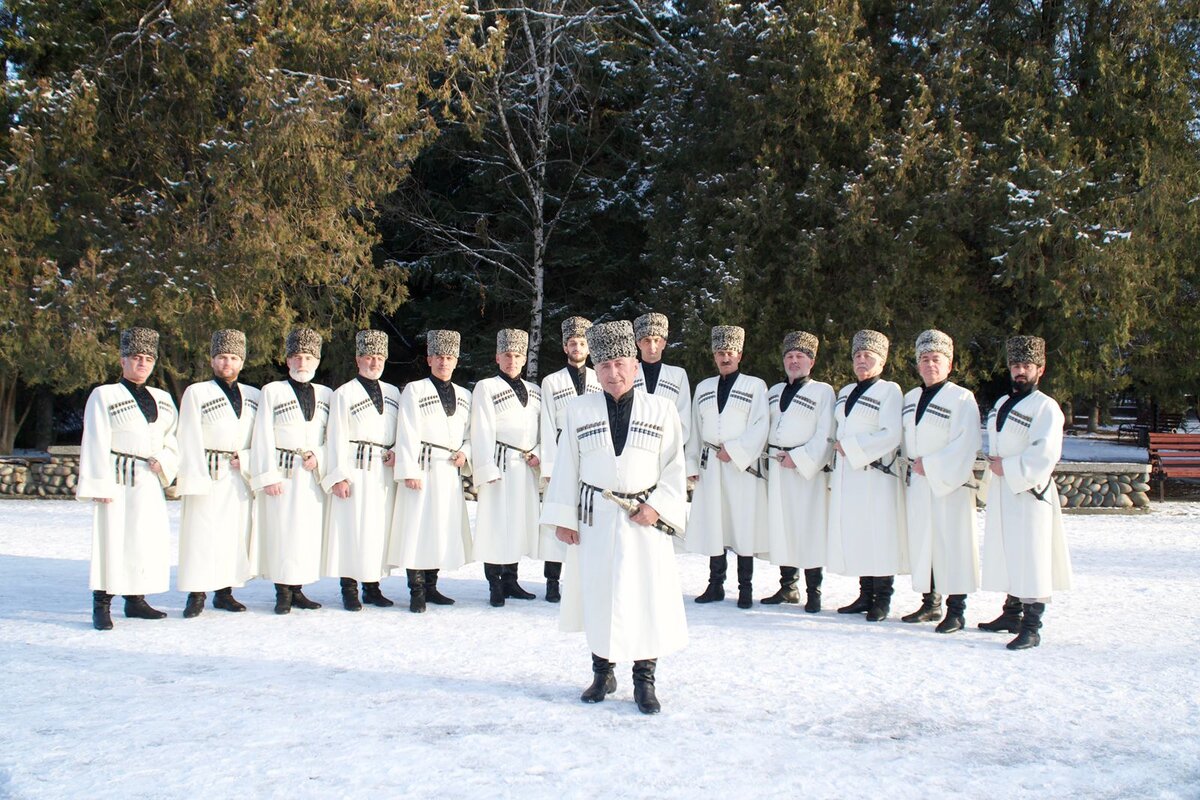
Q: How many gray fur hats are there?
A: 14